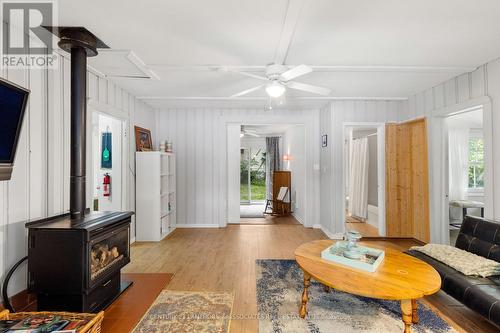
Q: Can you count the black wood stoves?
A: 1